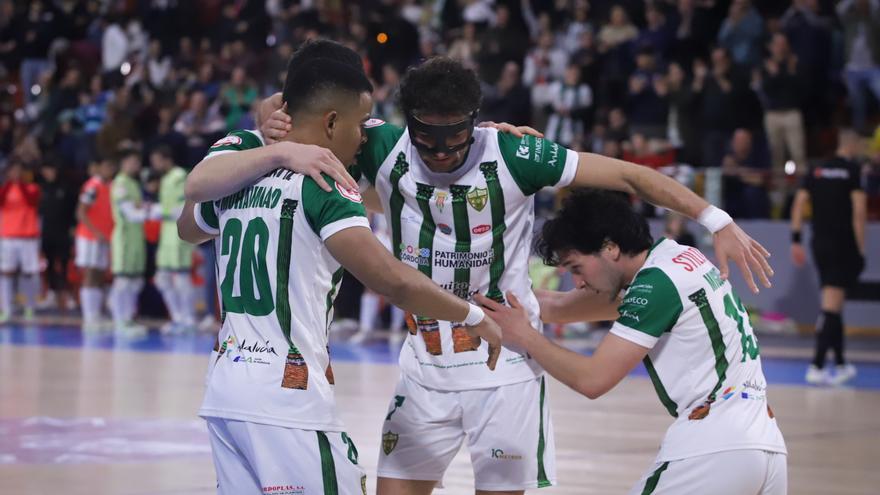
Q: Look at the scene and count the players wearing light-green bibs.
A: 2